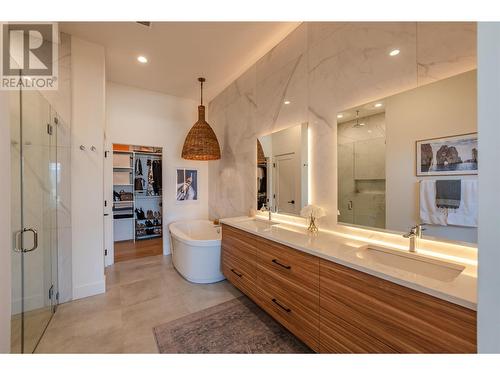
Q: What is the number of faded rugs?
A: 1